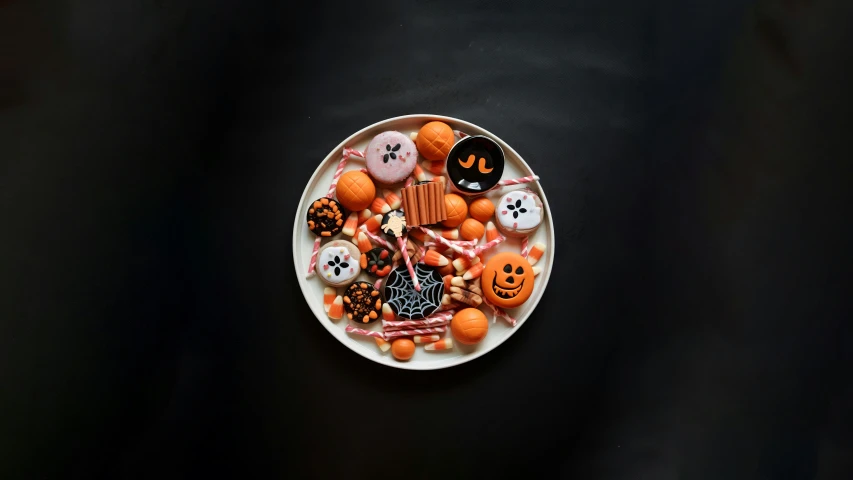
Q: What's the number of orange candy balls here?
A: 7